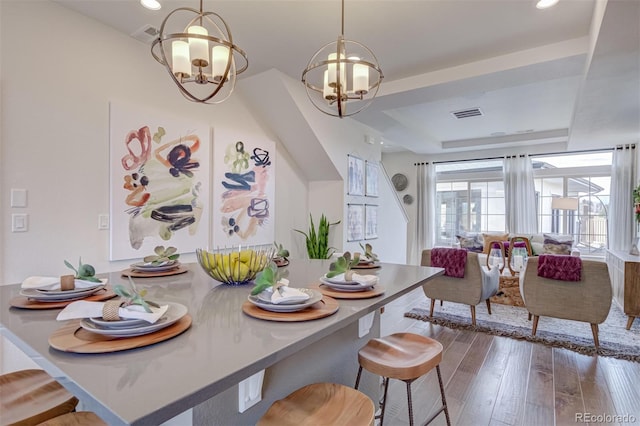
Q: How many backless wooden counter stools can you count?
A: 4